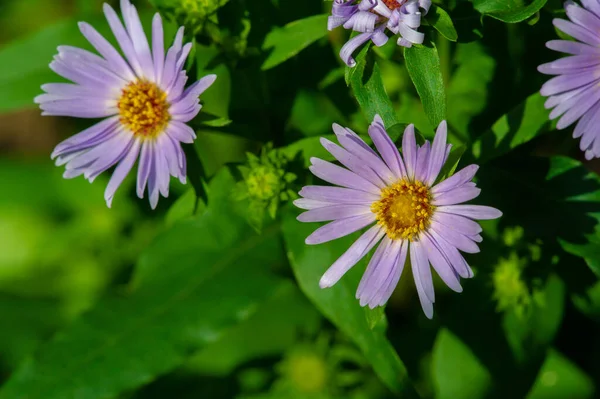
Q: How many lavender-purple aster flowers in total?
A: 4